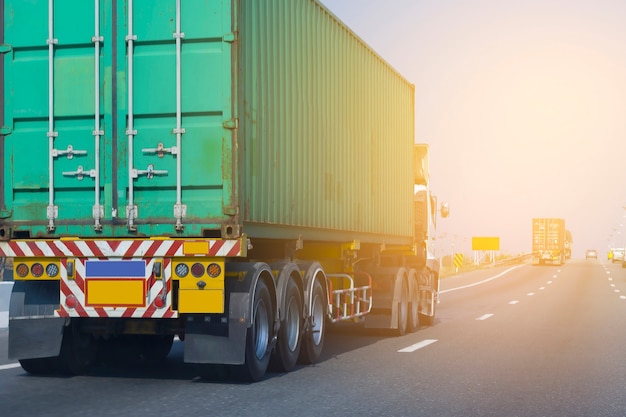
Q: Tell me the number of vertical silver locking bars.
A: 4